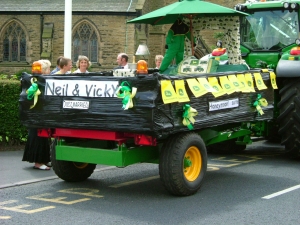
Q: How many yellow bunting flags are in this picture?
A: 11